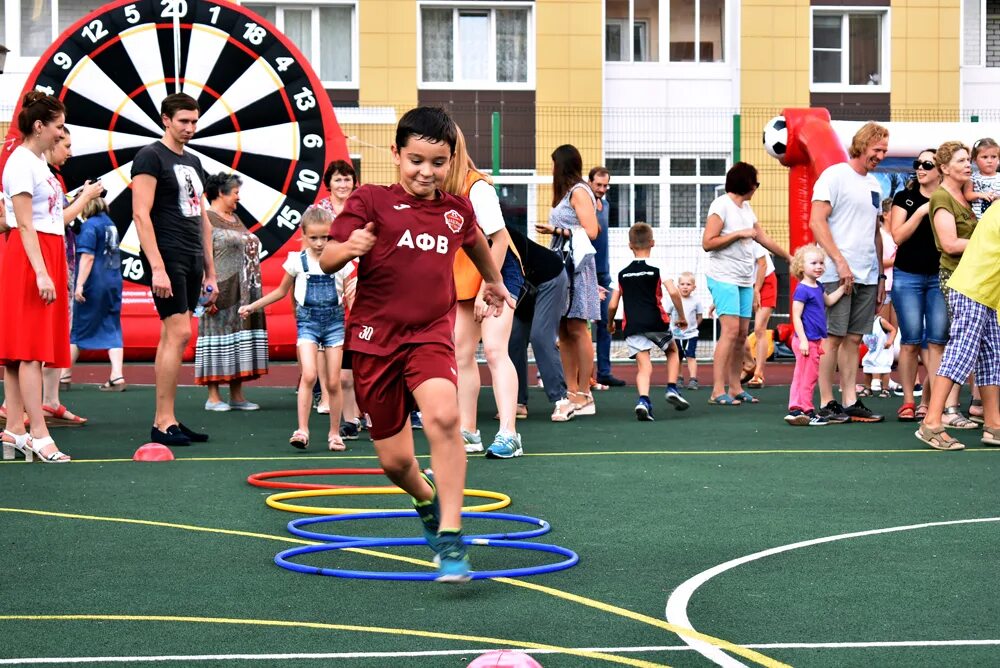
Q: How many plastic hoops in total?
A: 4